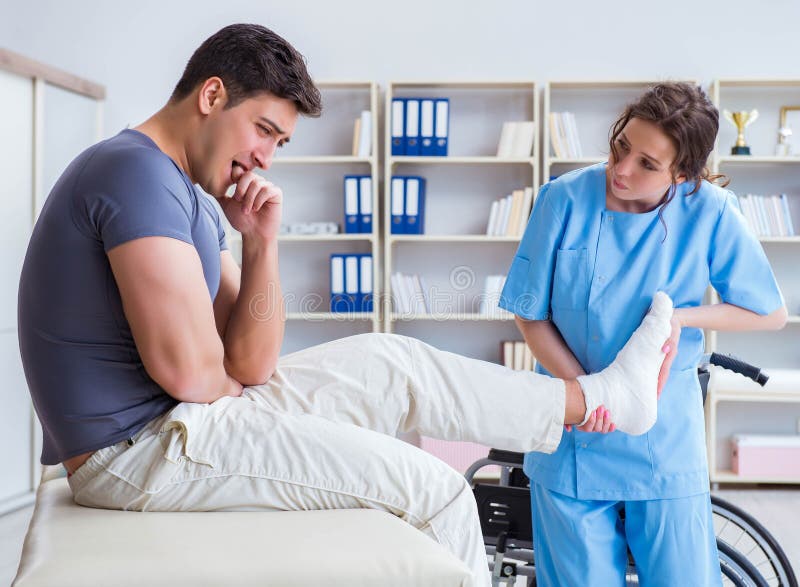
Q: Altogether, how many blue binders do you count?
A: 11